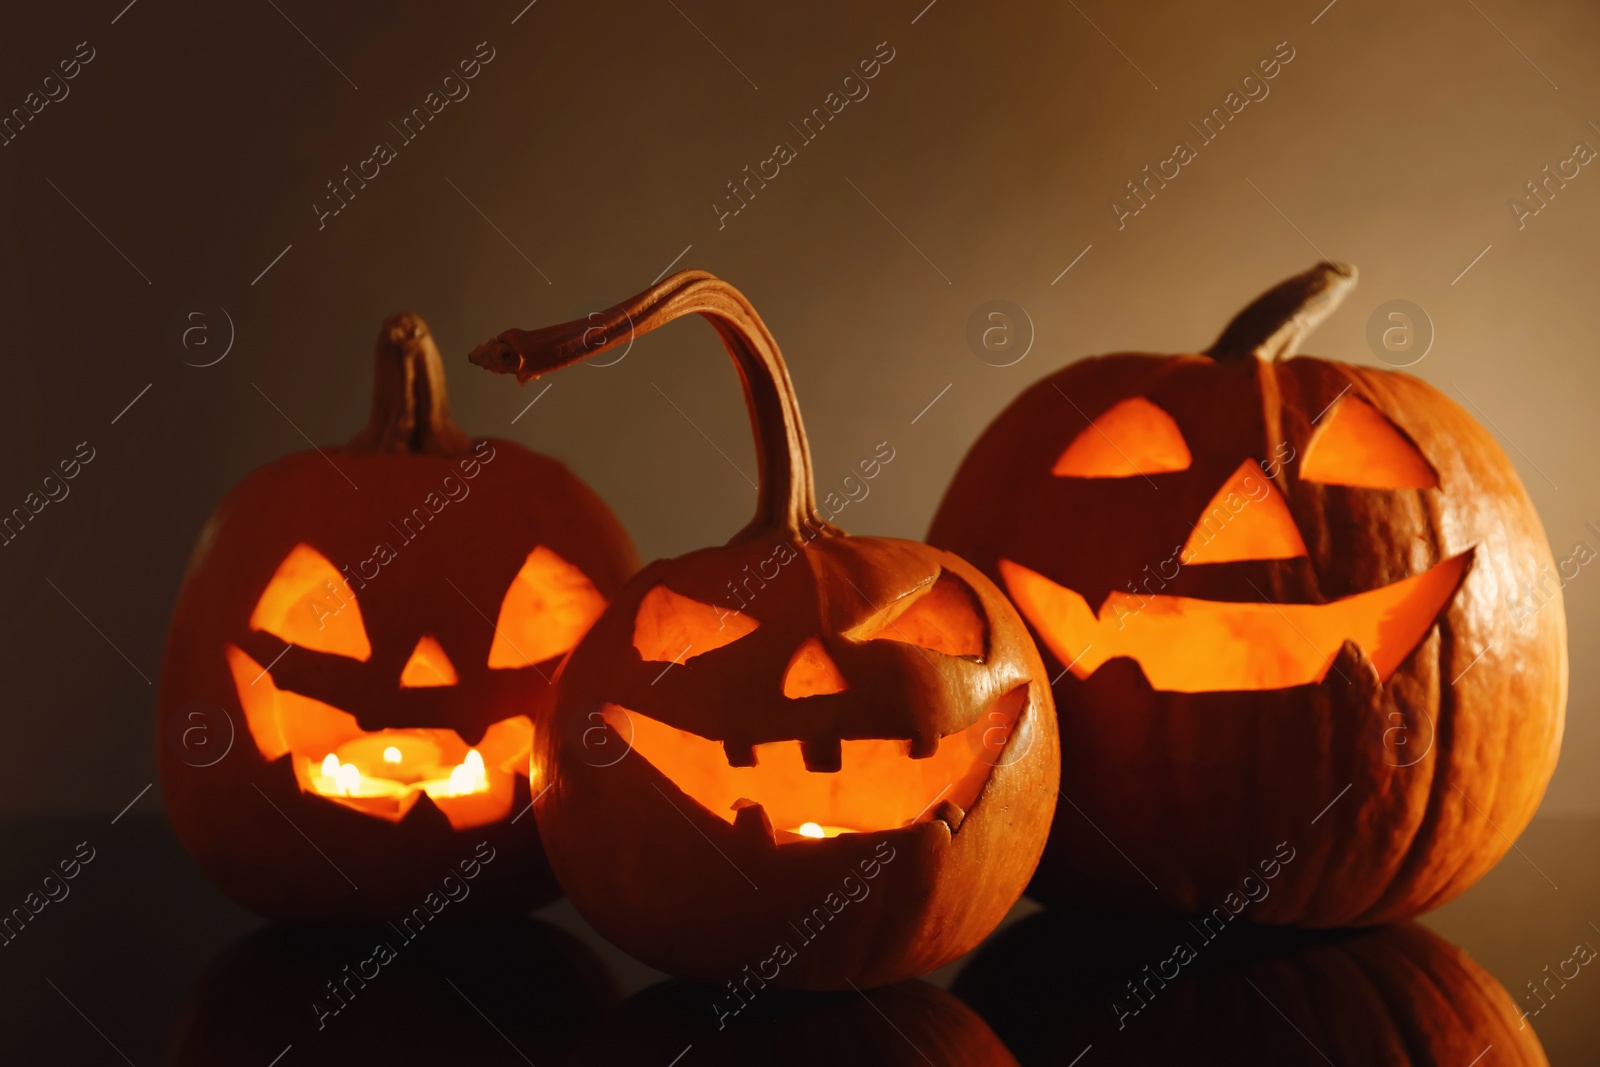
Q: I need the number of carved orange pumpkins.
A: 3